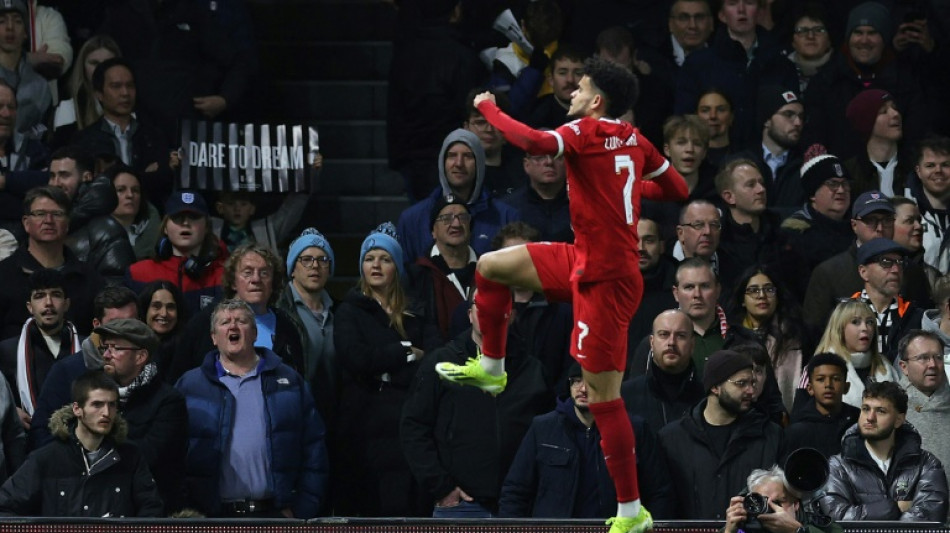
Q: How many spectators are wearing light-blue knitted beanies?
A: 2